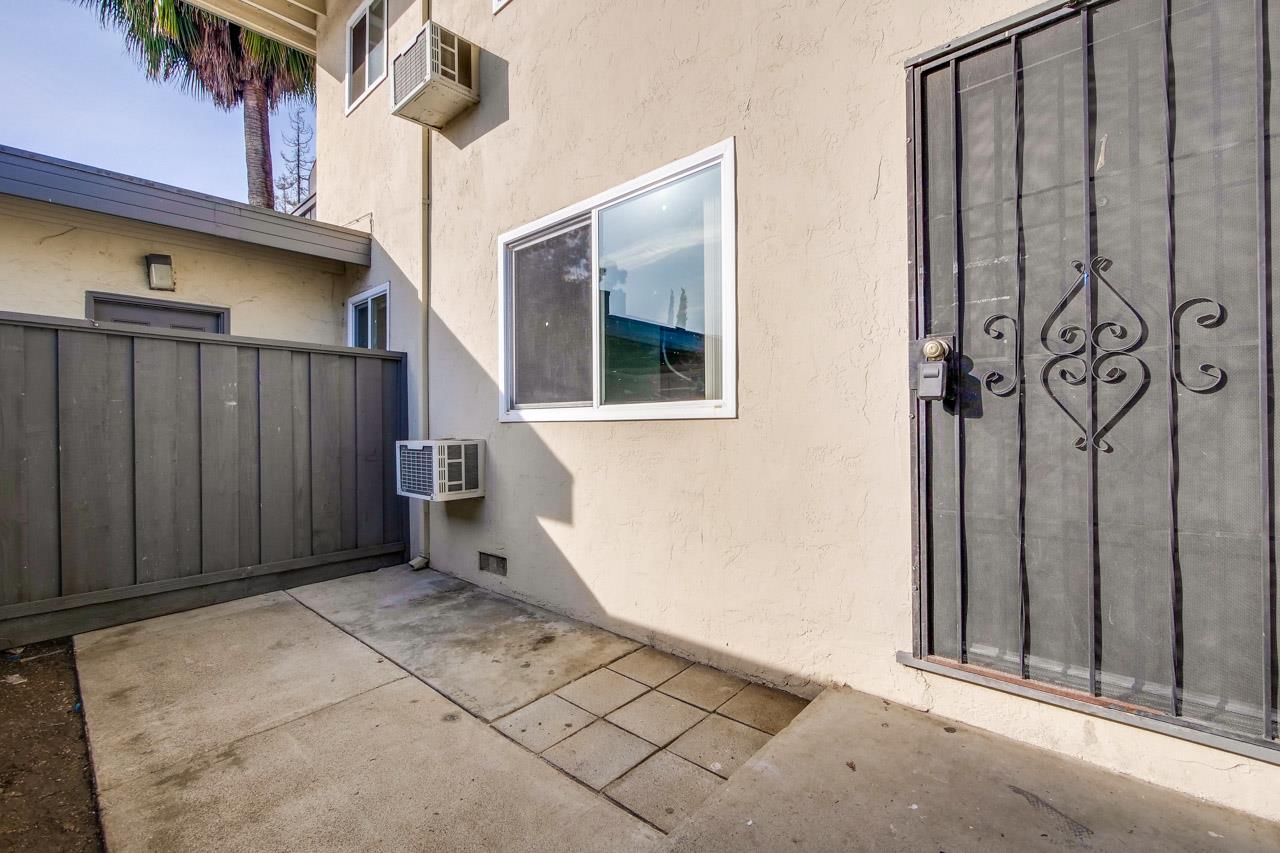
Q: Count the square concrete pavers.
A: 9